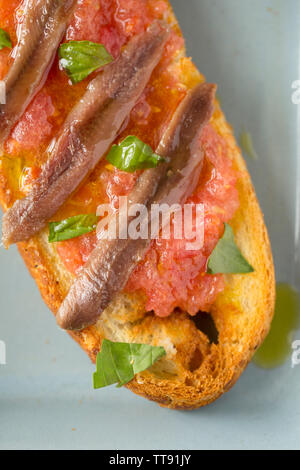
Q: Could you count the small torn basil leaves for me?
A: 6